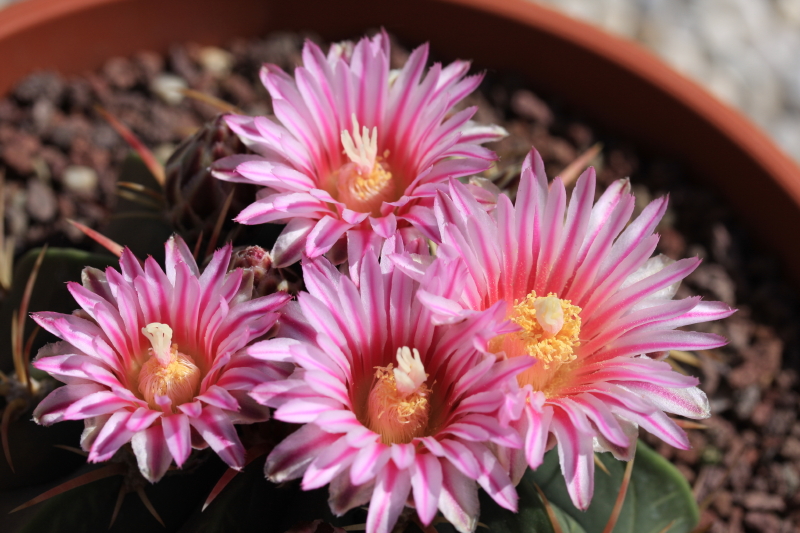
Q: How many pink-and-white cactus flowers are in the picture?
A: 4